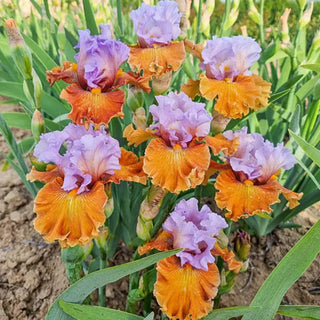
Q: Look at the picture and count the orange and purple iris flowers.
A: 7